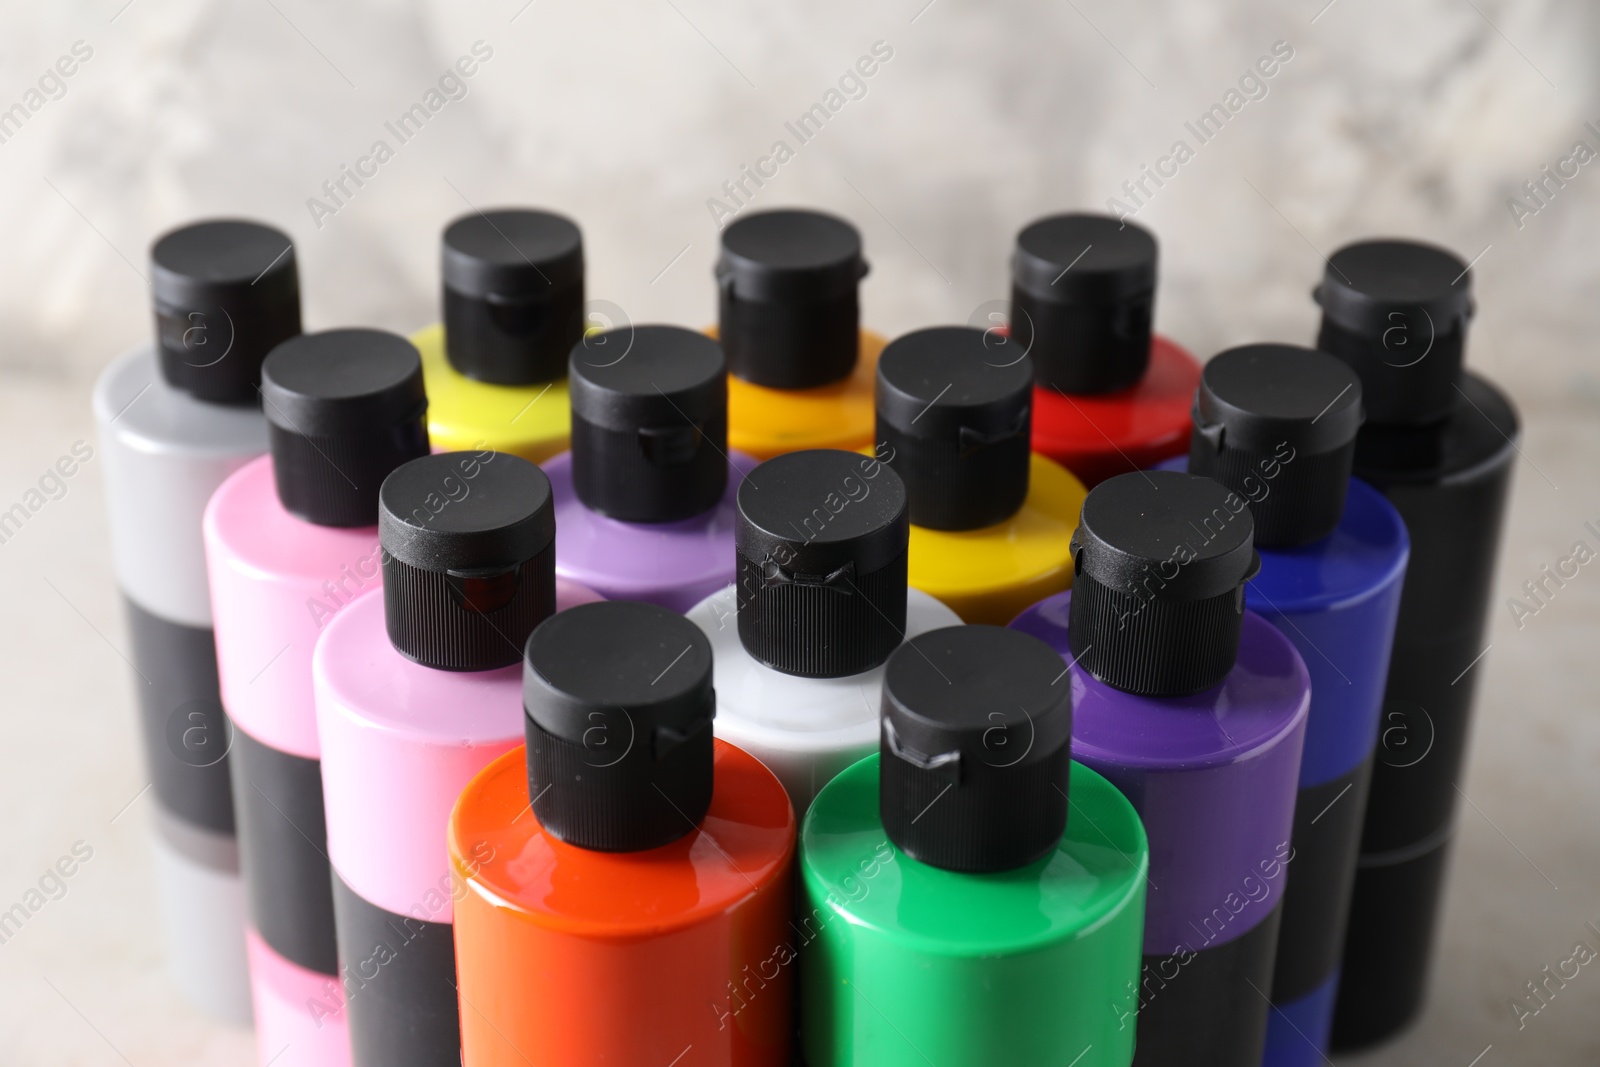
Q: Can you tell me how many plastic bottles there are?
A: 14